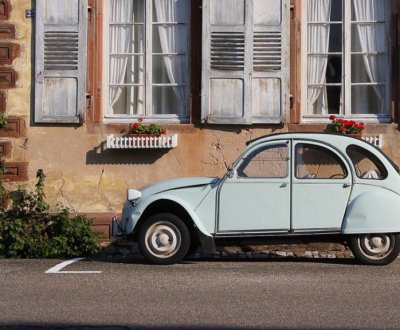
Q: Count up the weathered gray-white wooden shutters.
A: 3